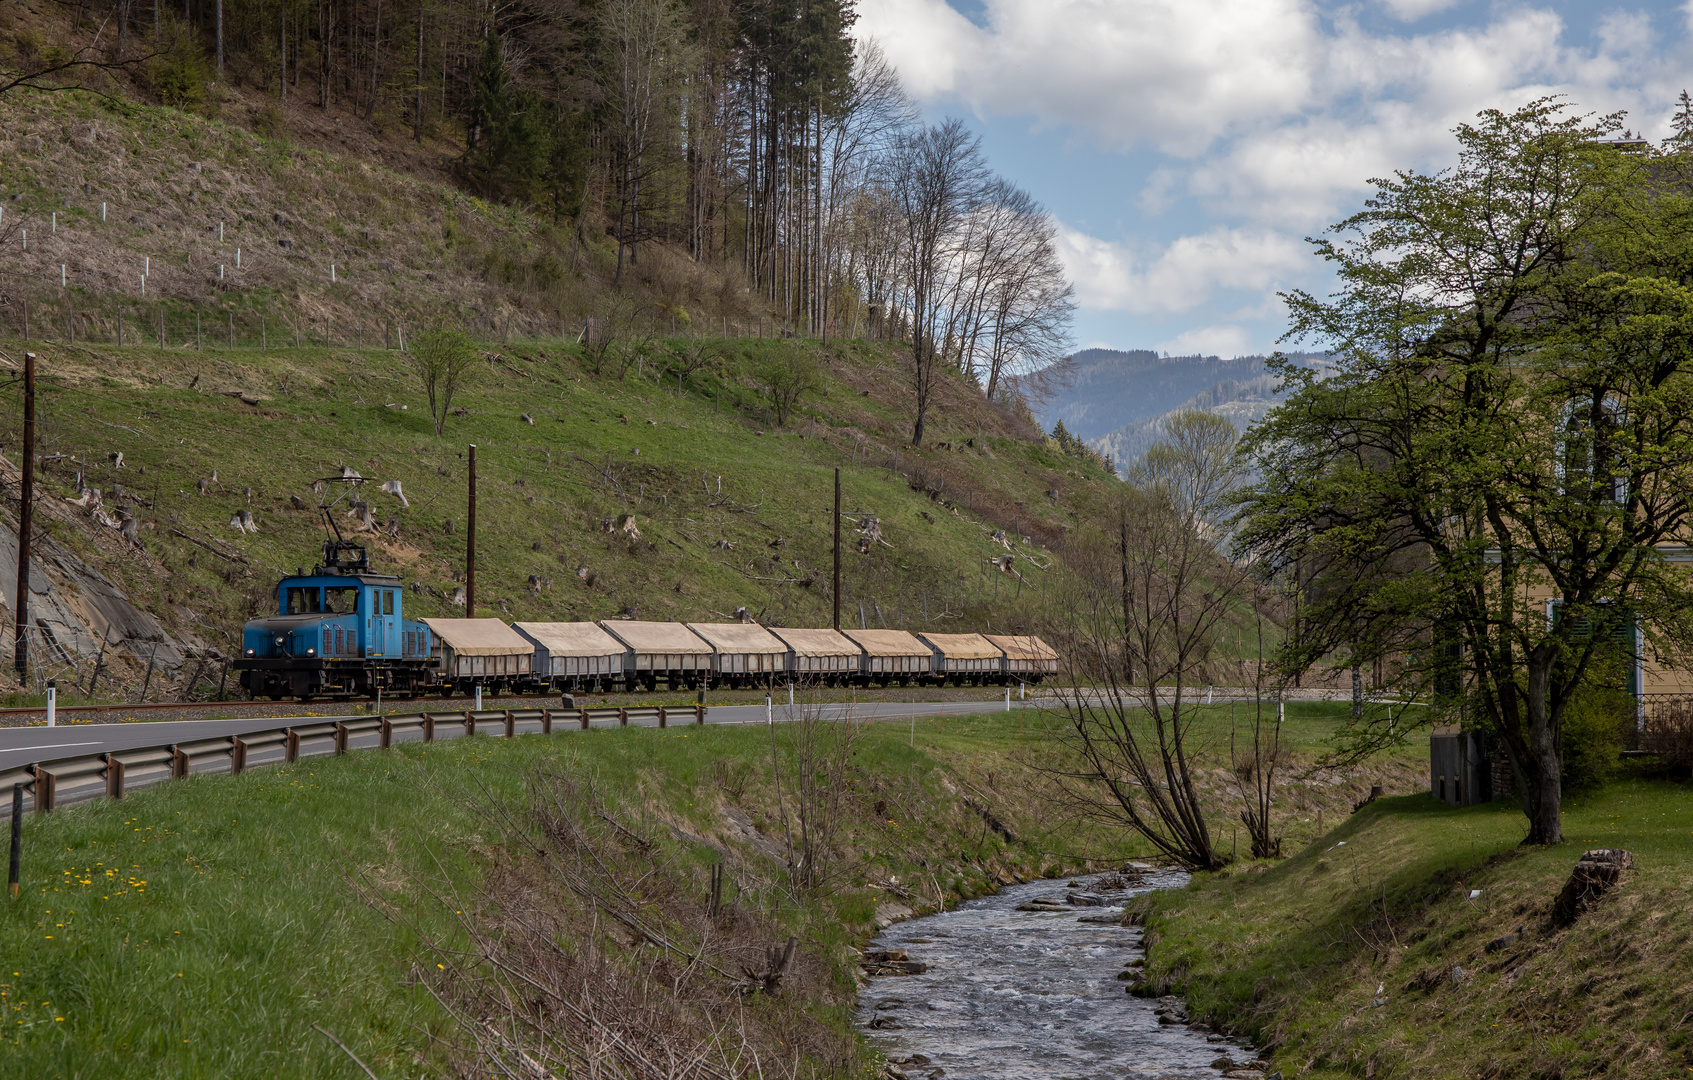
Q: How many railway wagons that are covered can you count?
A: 8